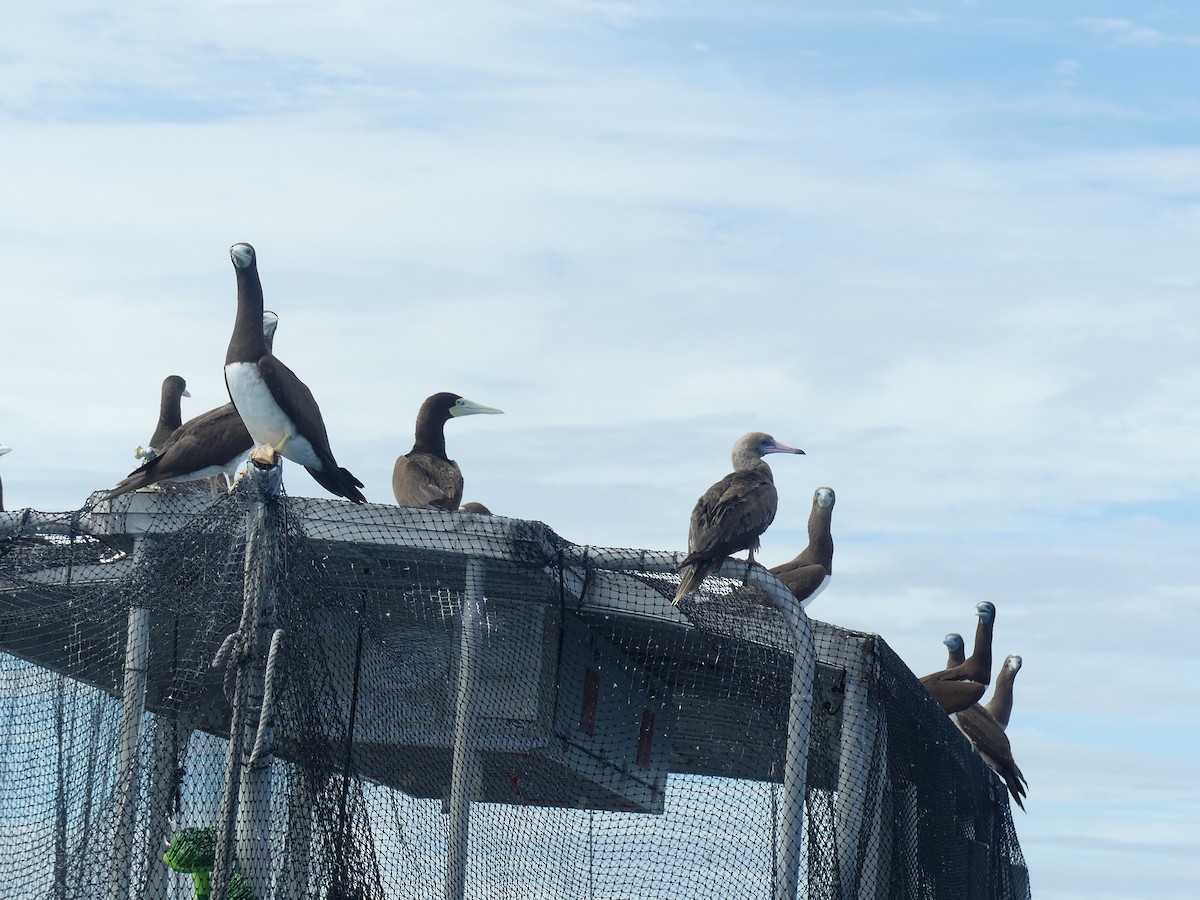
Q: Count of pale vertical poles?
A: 5